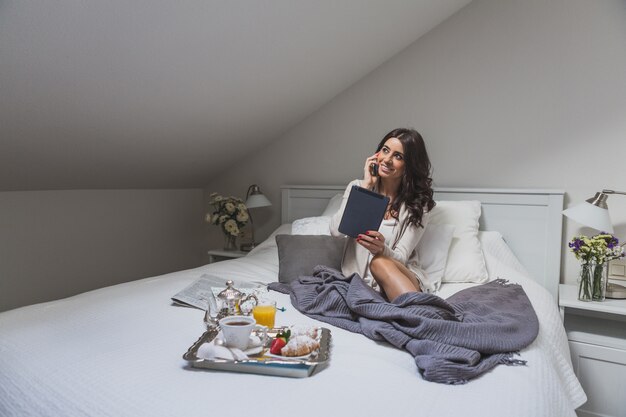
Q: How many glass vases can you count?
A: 3